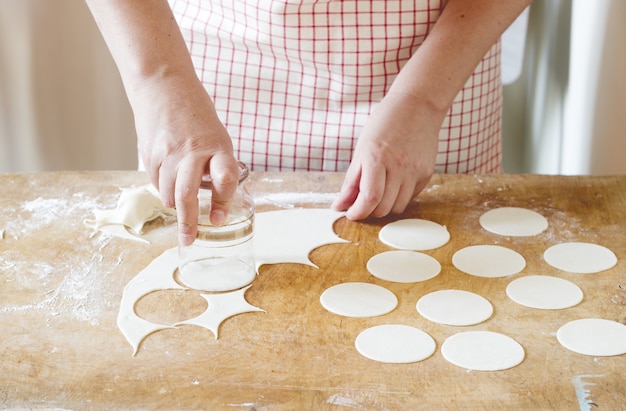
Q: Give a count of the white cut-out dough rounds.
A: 11